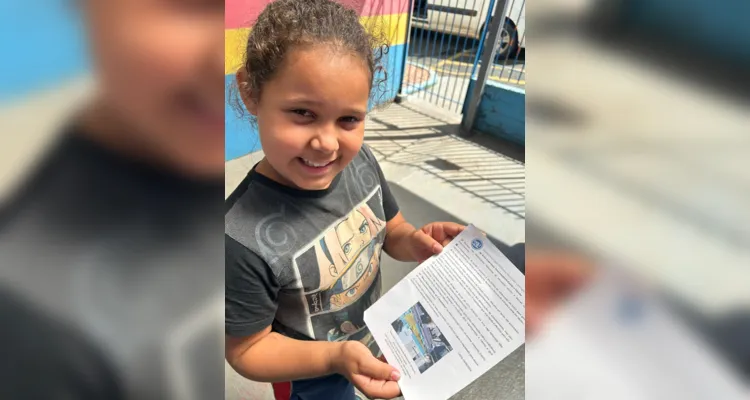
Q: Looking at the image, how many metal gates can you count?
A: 1